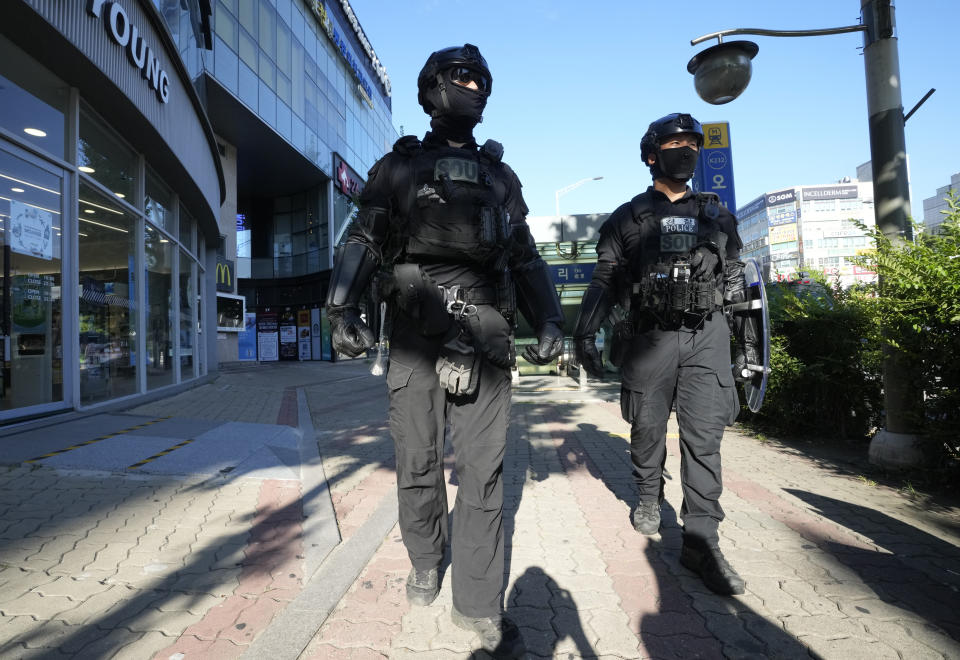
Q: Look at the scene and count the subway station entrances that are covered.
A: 1